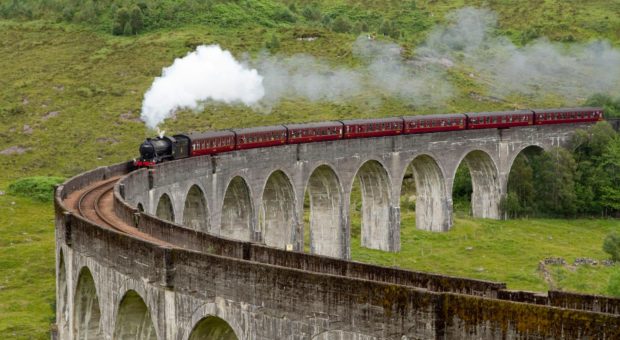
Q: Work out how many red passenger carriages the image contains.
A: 7